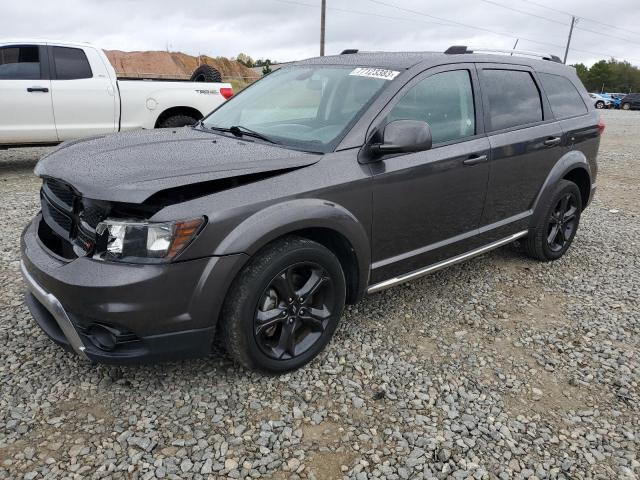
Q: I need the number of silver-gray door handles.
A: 2